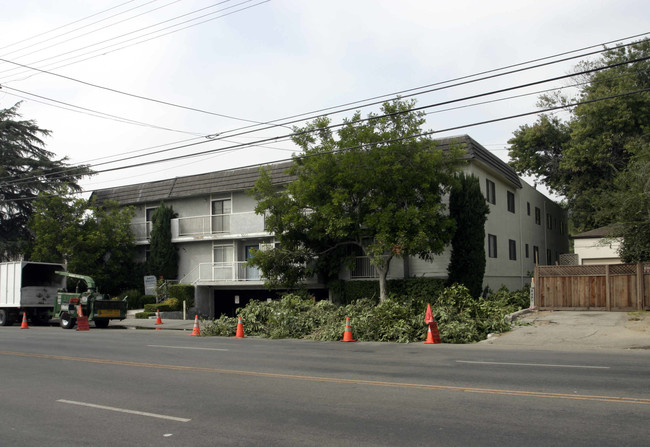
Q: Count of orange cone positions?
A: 7